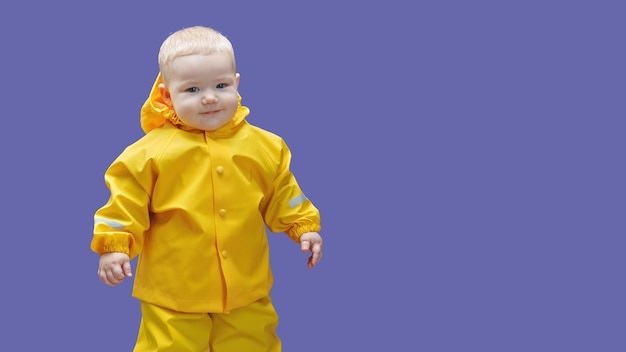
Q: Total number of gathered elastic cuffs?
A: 2